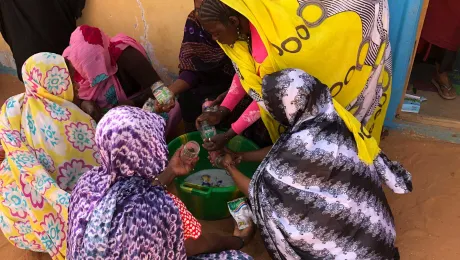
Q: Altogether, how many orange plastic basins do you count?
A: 0